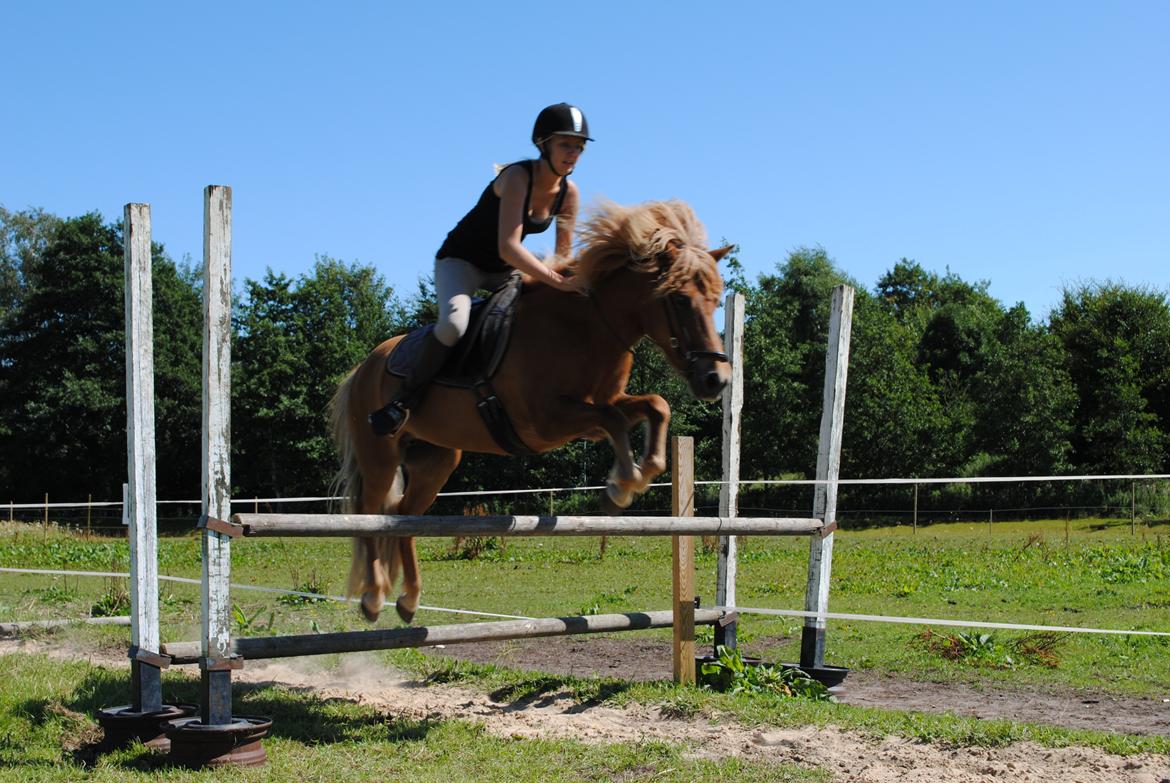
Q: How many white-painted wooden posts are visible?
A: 4